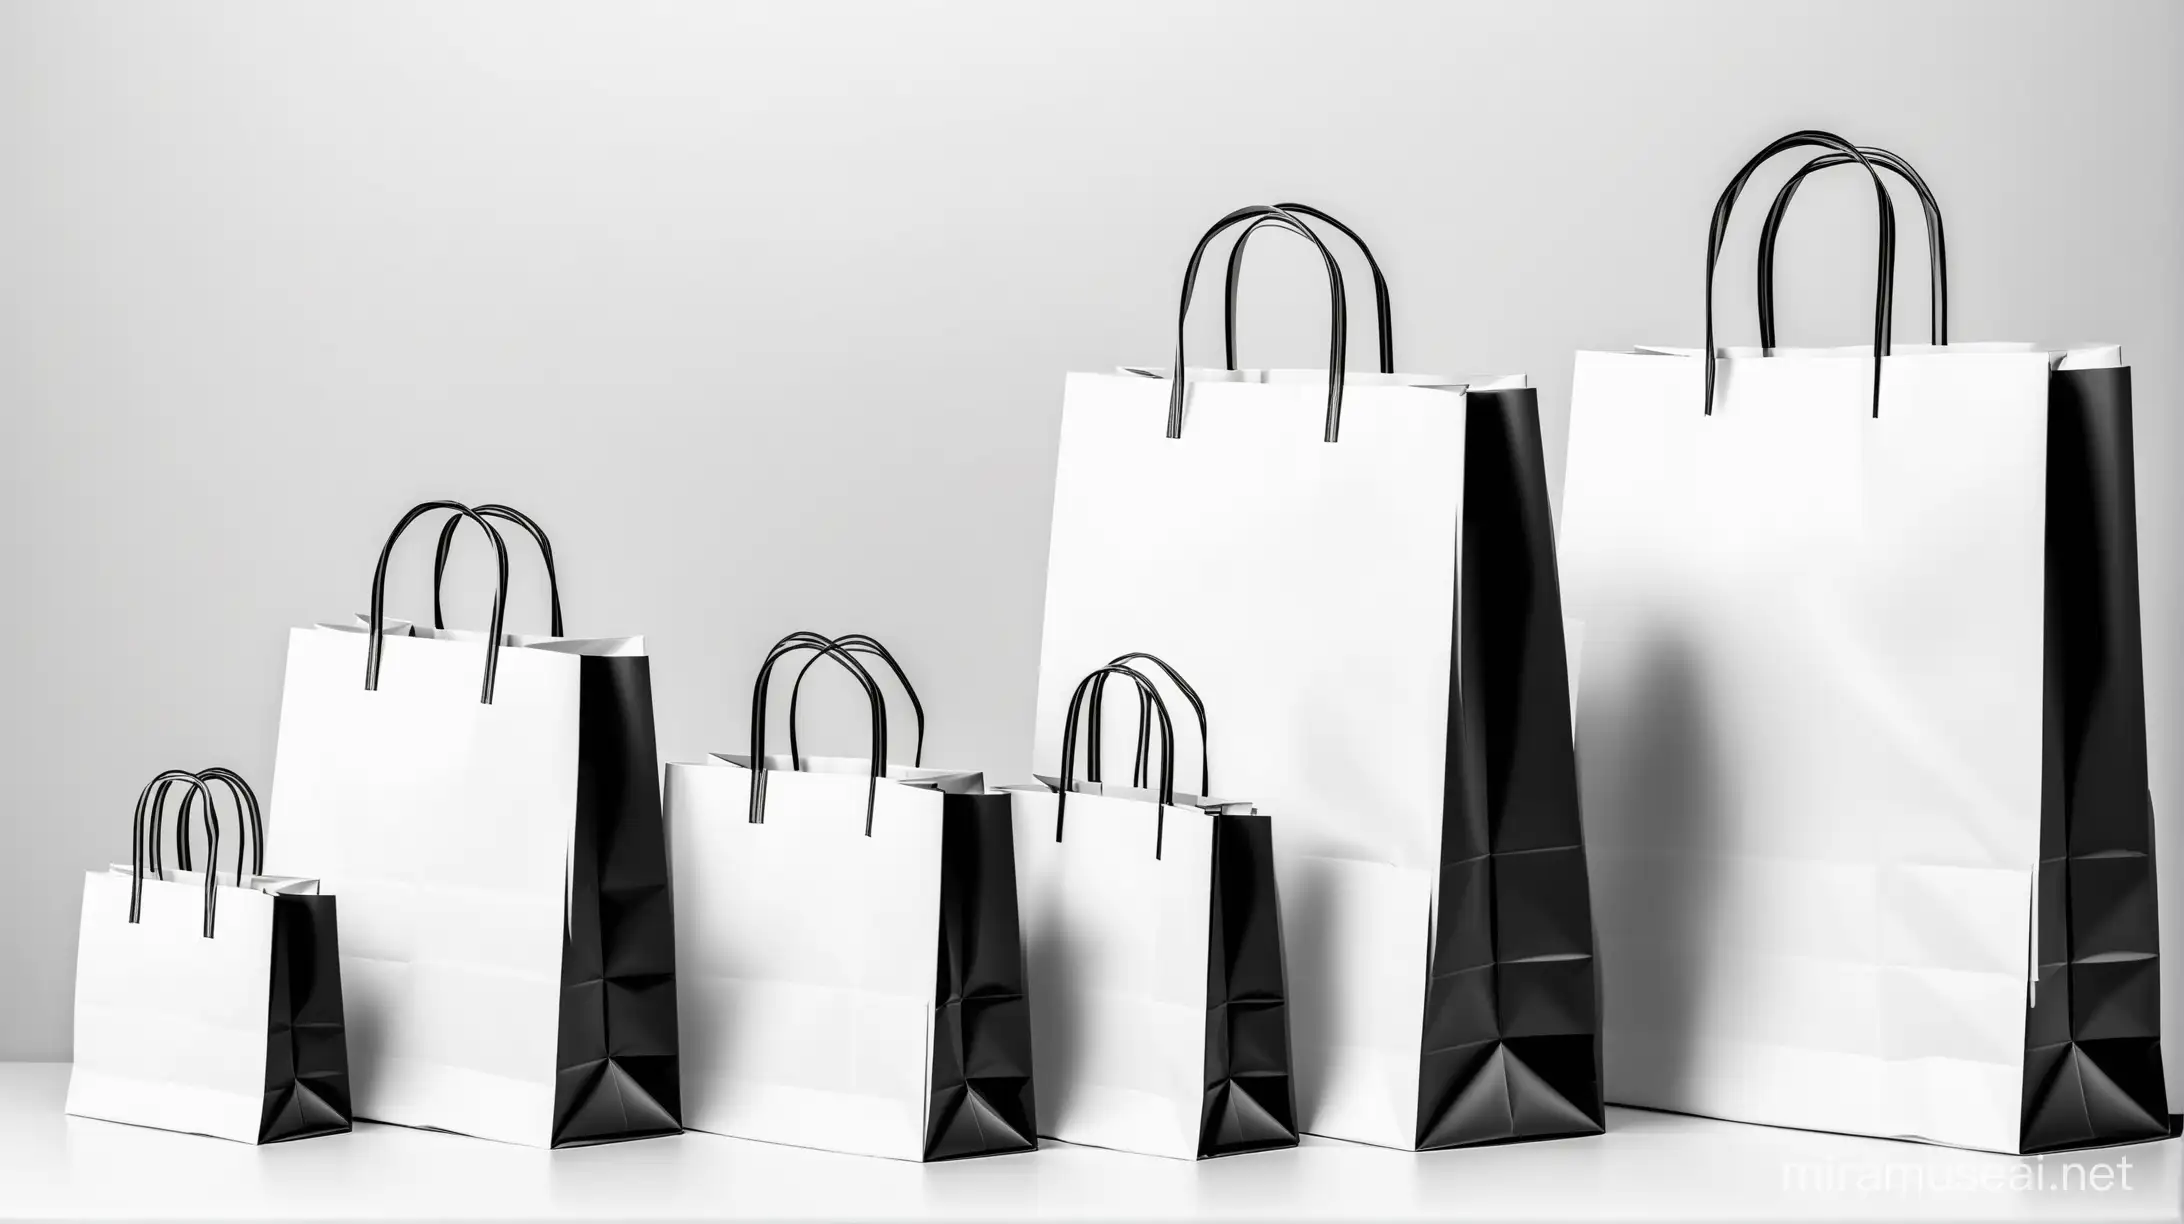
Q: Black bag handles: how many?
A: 12